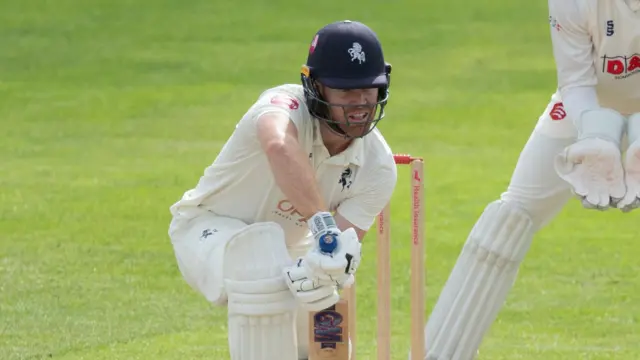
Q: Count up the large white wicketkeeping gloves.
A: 2